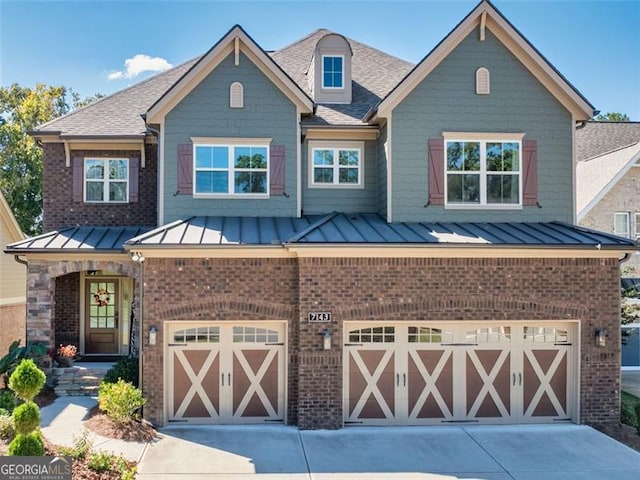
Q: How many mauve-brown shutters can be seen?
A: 6